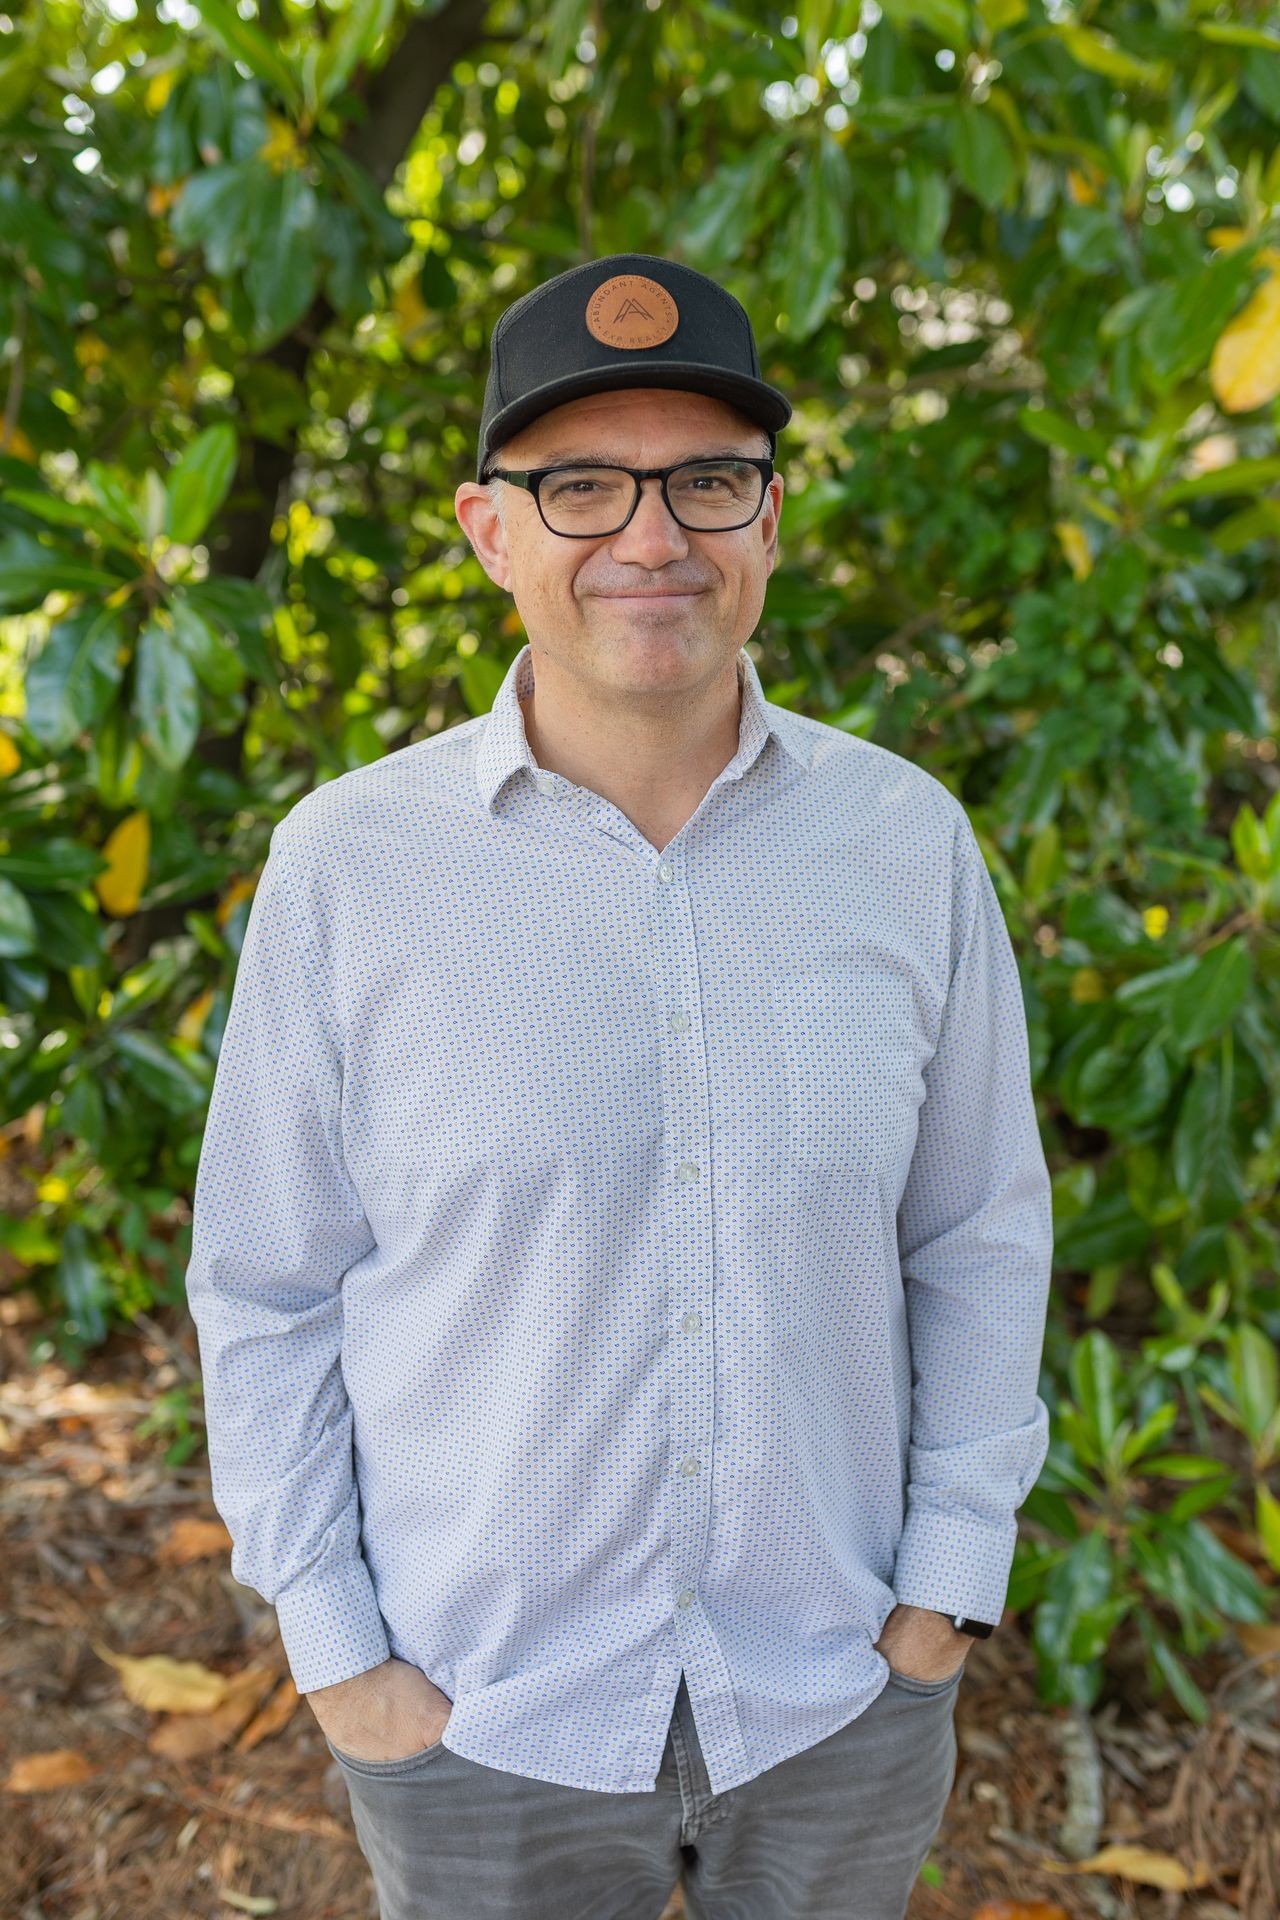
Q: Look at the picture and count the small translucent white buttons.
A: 7